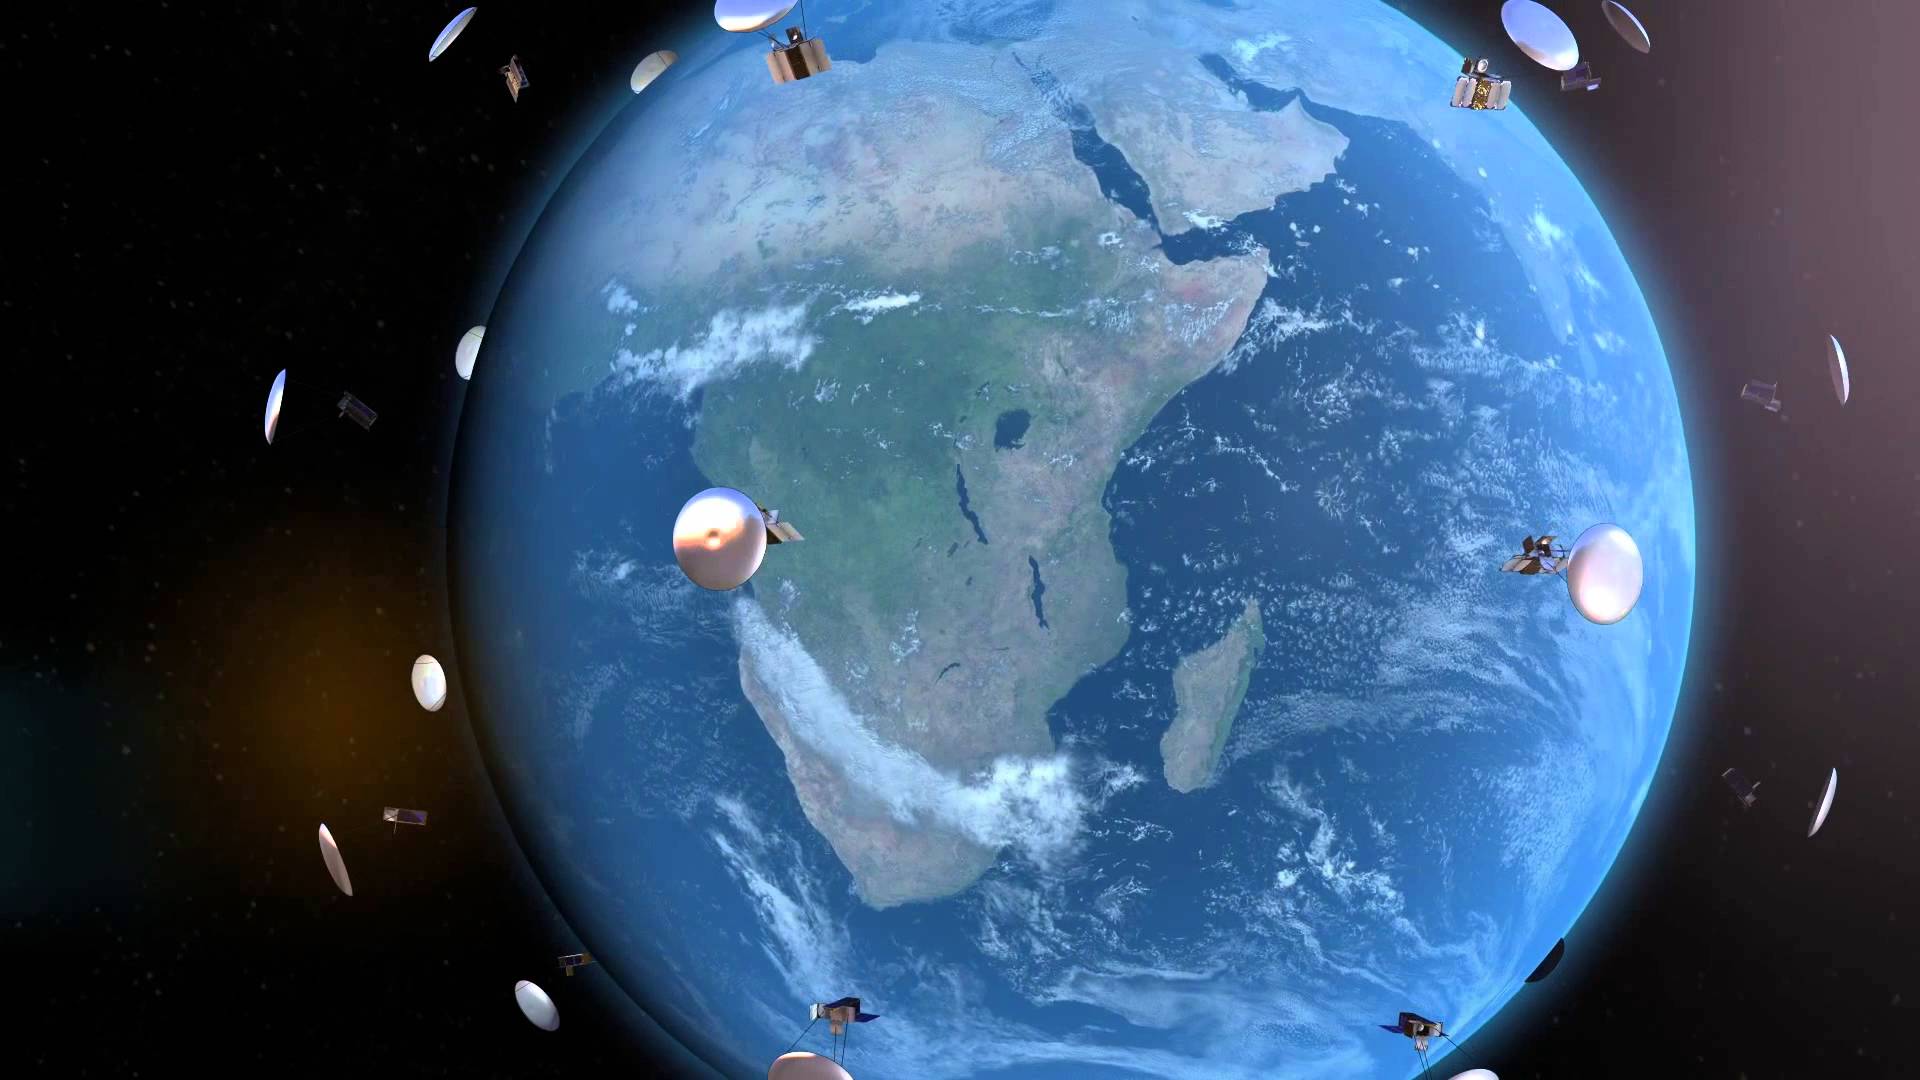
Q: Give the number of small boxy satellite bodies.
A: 13